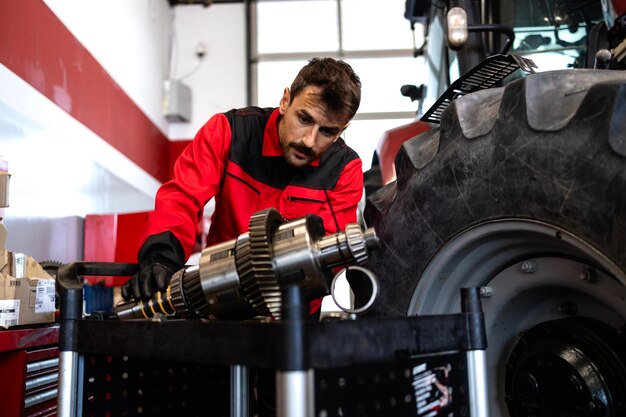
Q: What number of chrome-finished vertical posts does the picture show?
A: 4